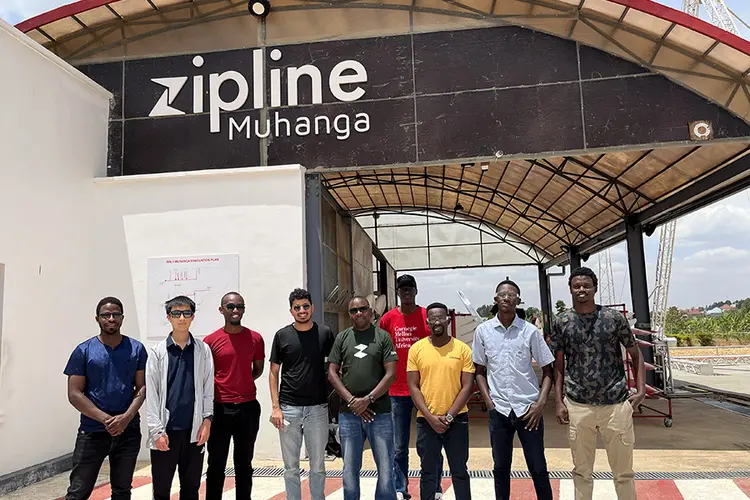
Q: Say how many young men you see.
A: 9